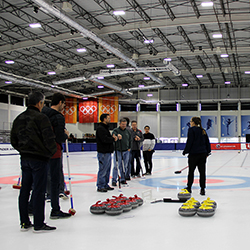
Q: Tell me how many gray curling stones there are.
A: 15